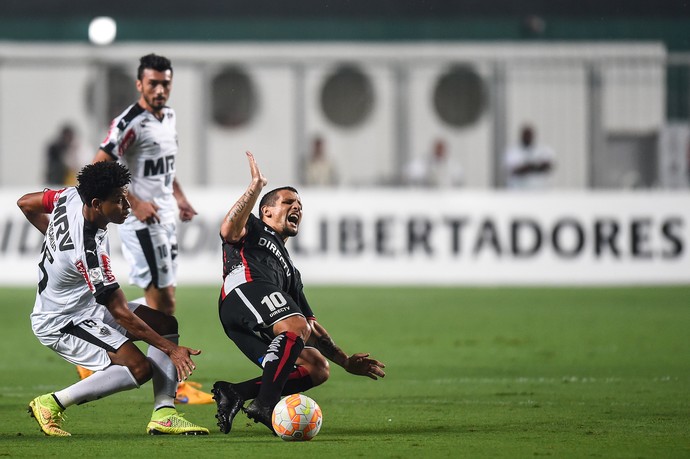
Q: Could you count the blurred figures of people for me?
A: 4